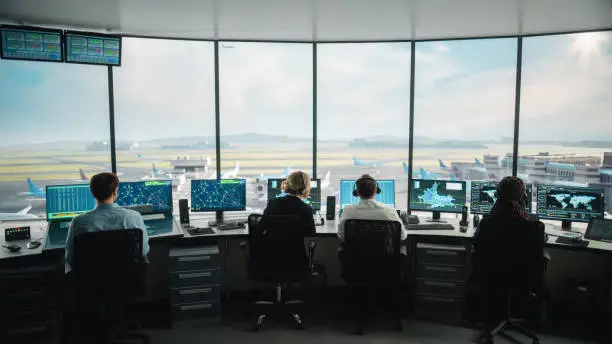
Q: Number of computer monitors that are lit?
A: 10